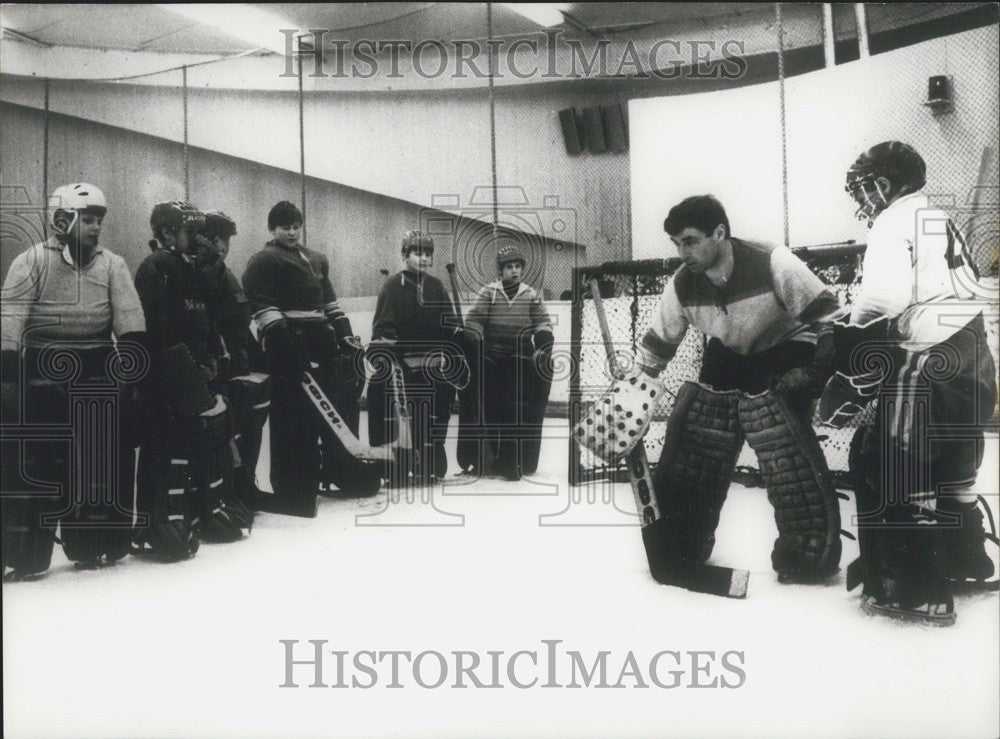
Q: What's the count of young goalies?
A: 7